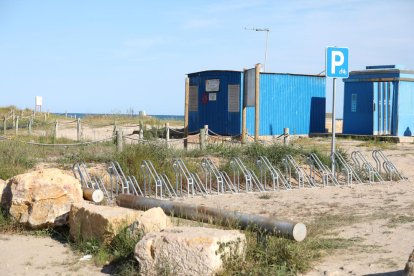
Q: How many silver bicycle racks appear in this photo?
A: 12